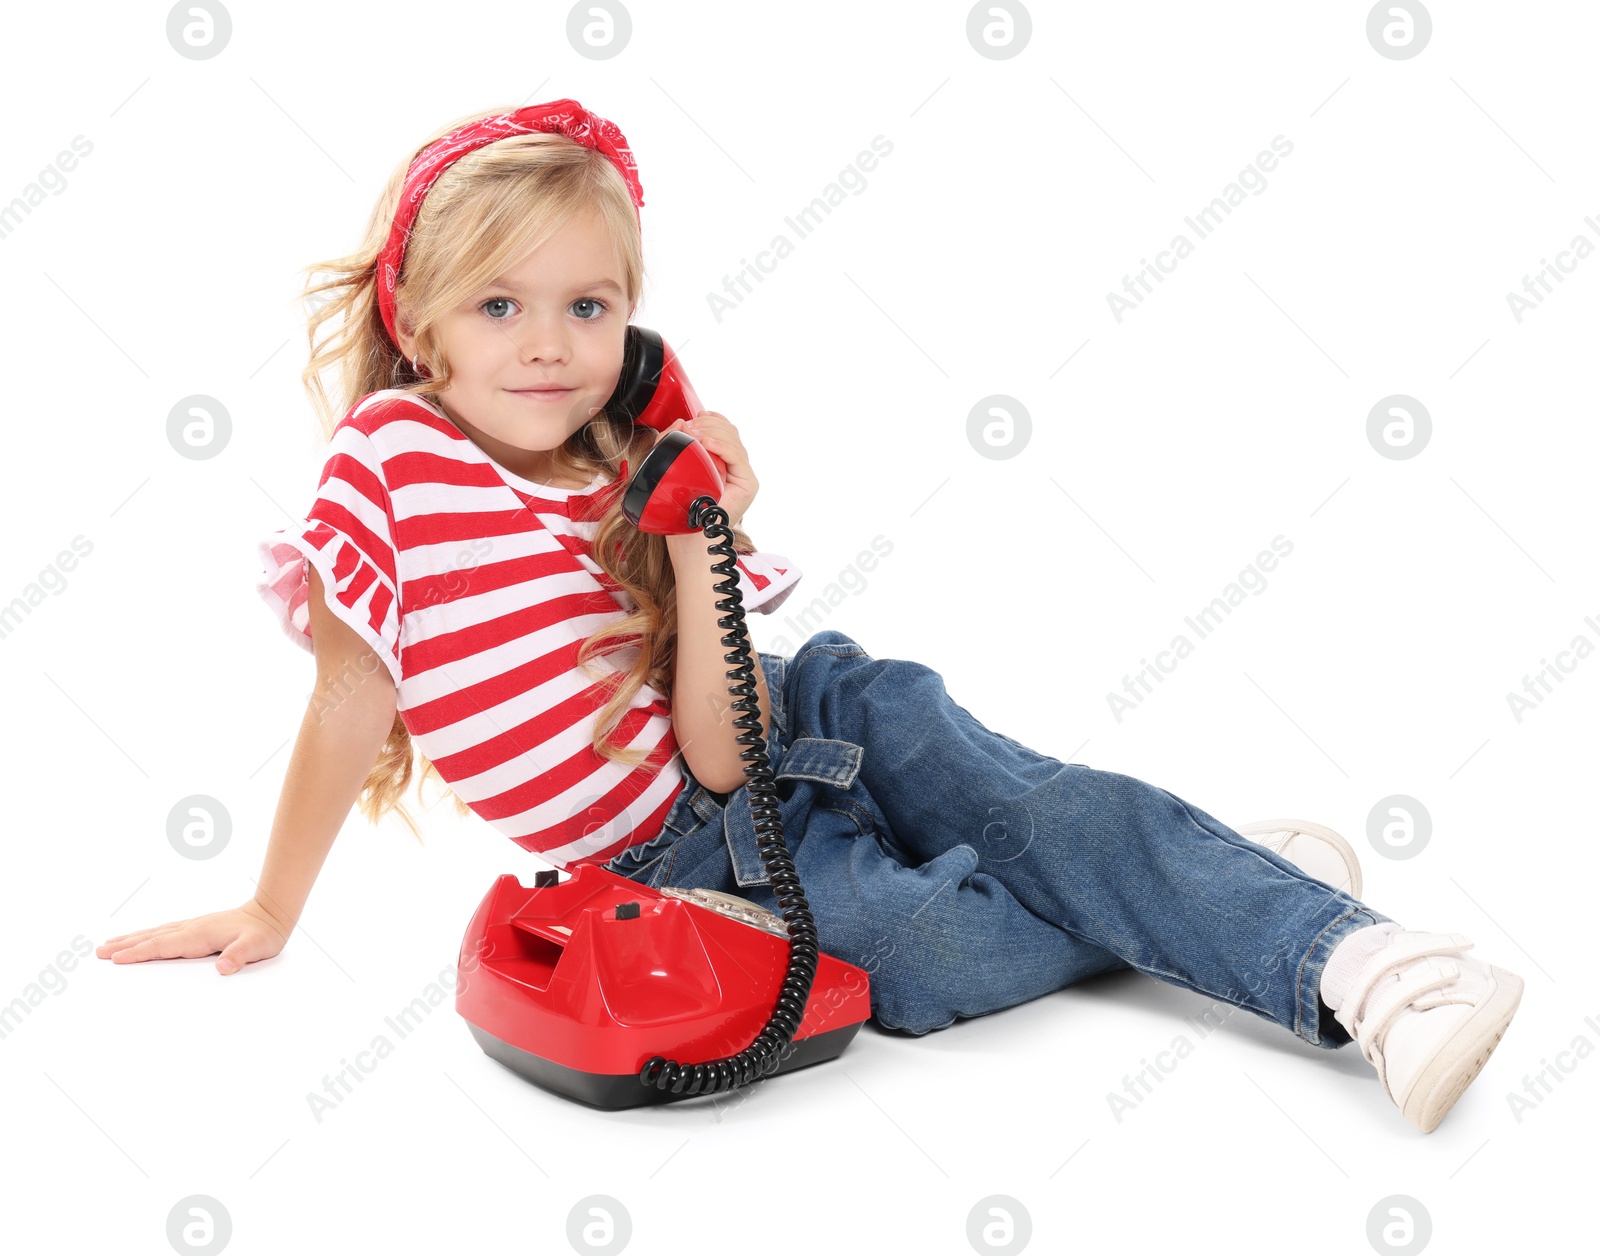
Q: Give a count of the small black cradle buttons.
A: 2